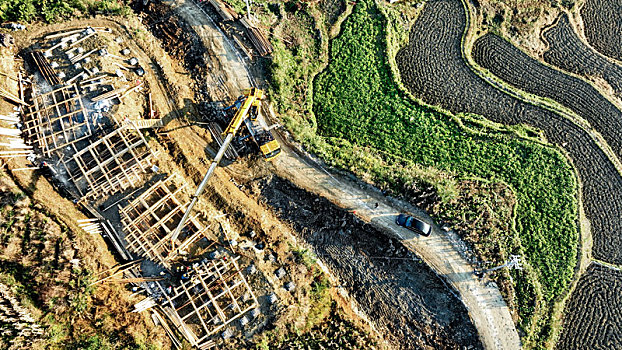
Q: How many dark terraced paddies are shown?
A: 5